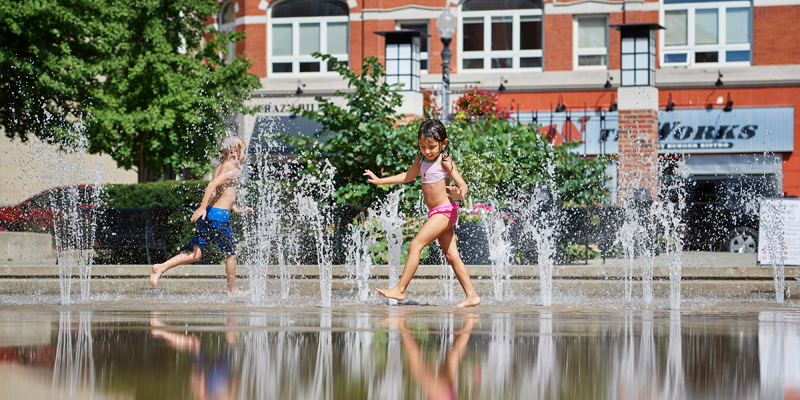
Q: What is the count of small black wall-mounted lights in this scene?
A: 8